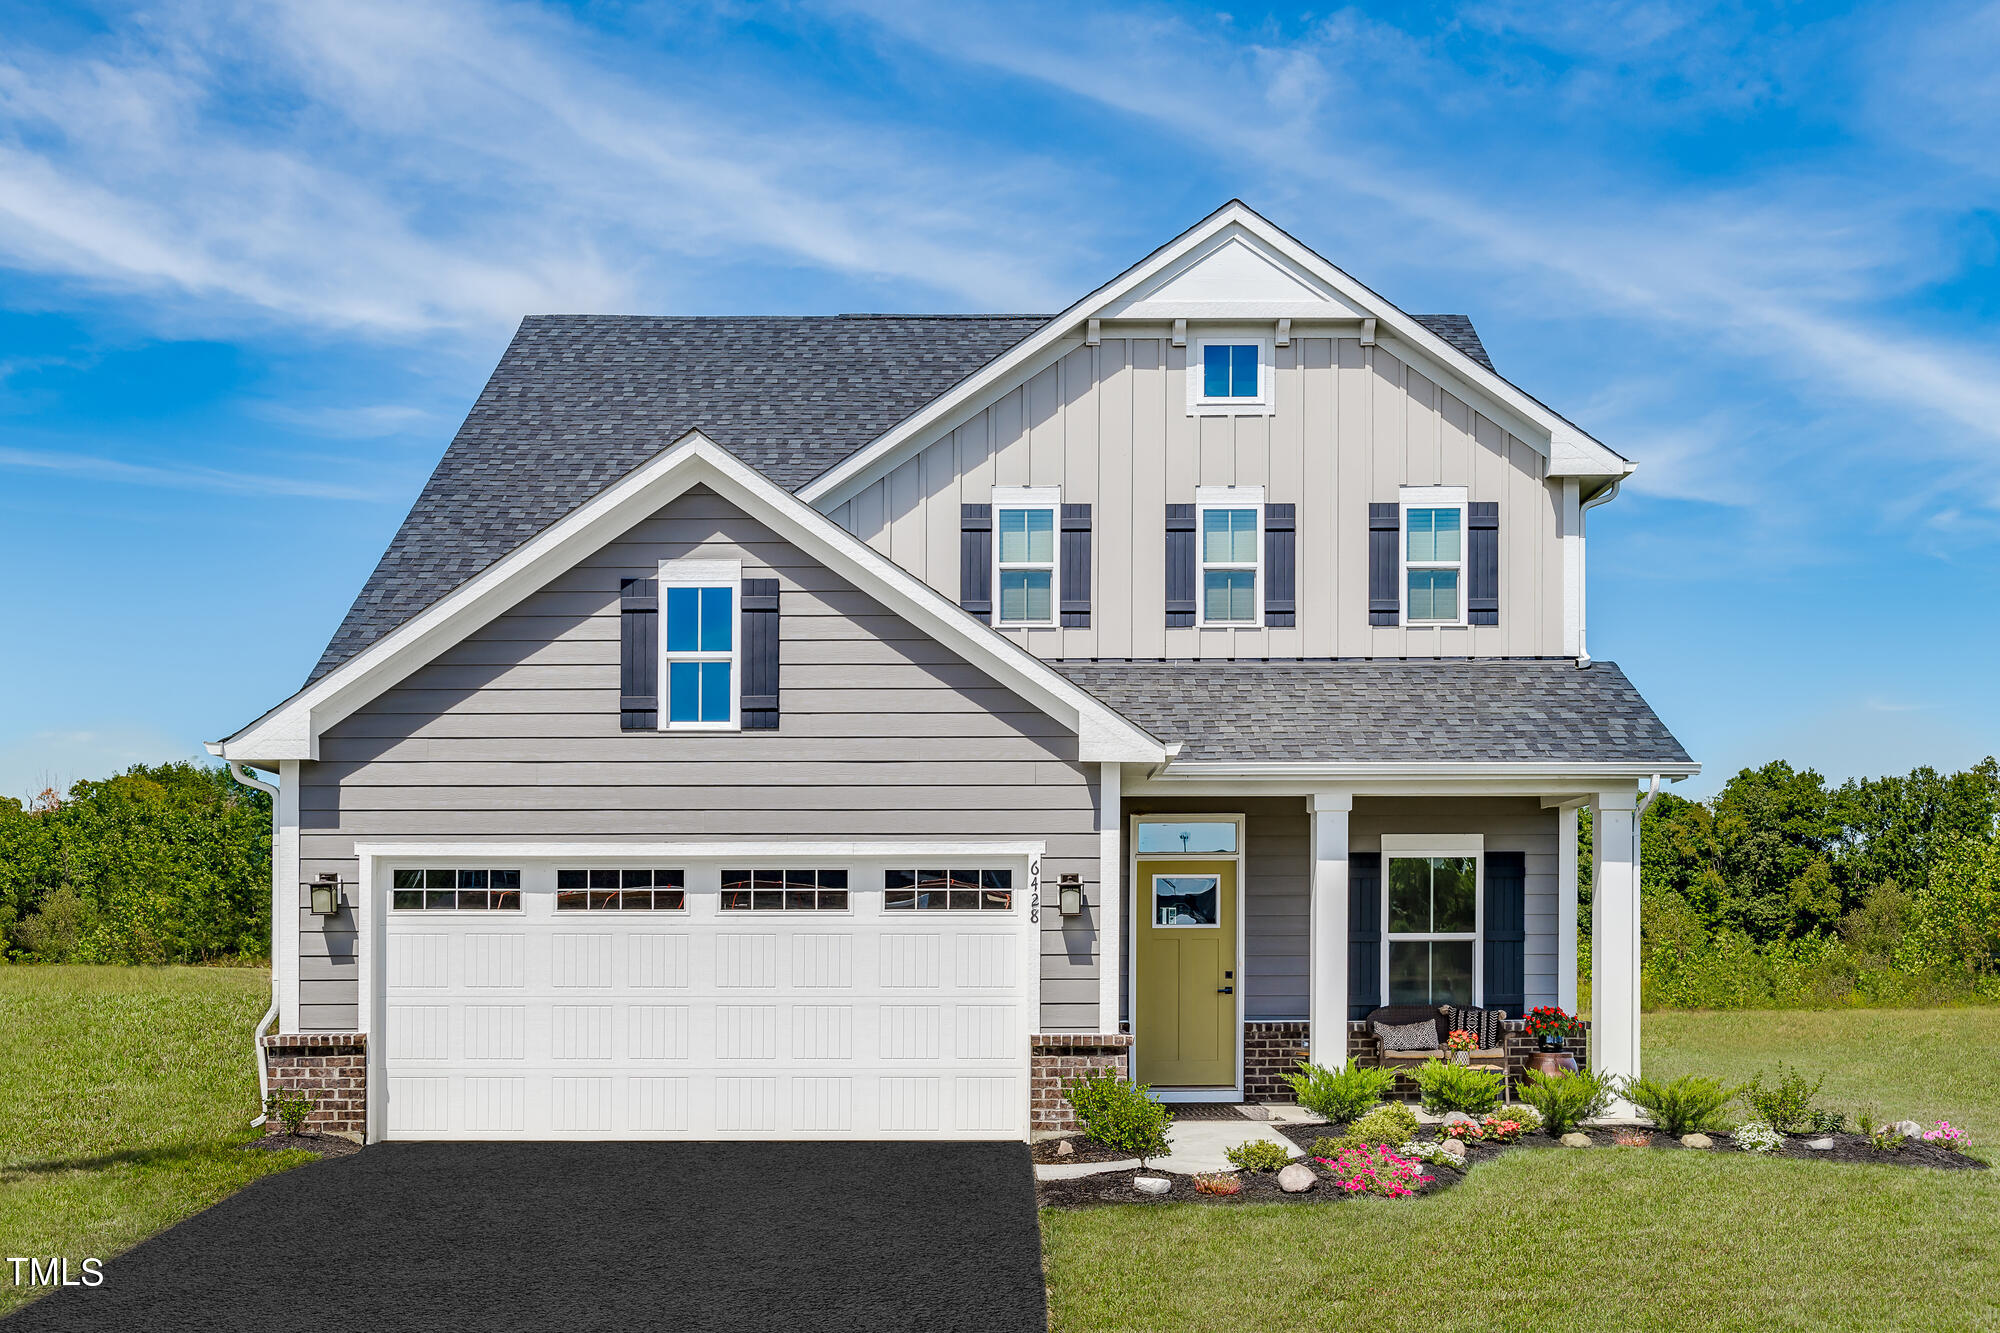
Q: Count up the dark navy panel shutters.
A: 10